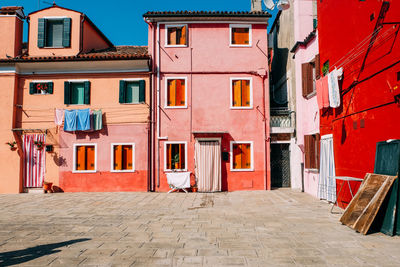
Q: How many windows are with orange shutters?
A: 8